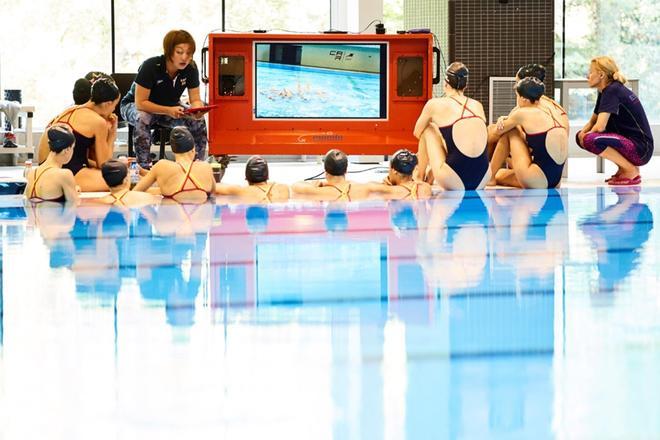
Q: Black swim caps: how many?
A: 12